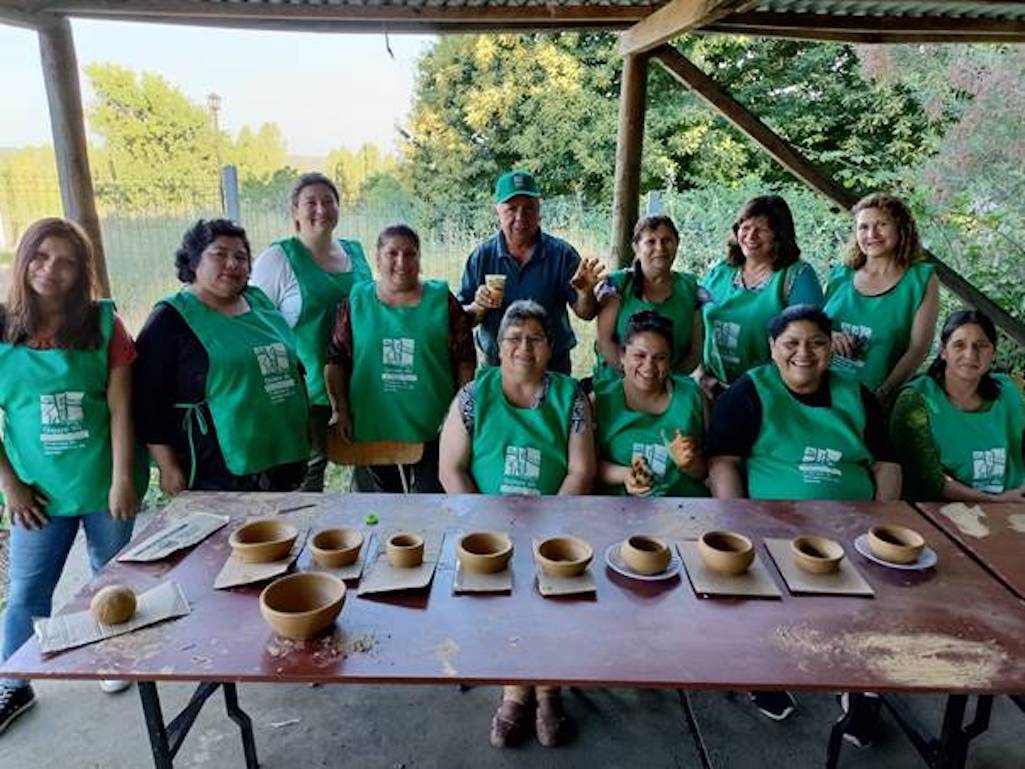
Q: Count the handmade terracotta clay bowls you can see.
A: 10